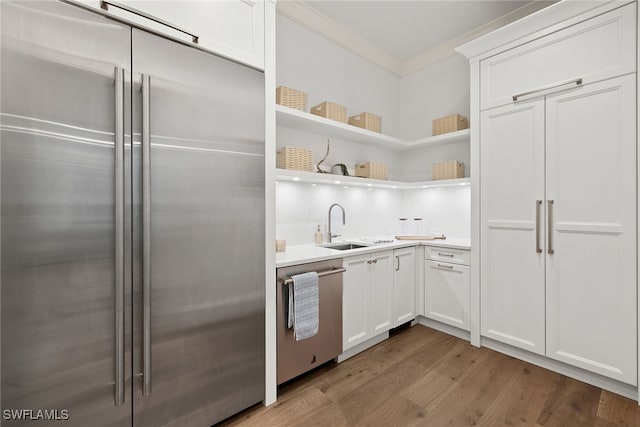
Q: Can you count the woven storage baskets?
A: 7